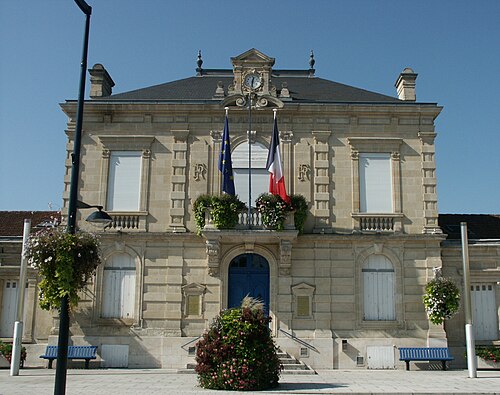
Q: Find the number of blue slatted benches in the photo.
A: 2